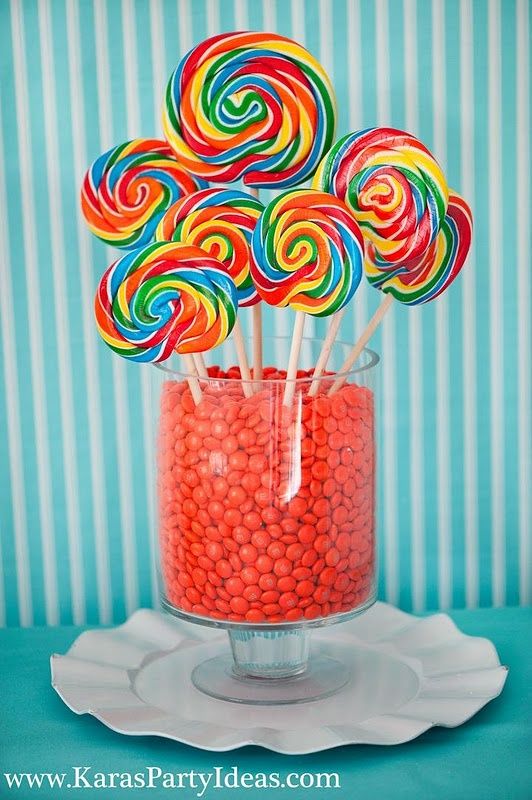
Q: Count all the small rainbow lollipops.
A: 6